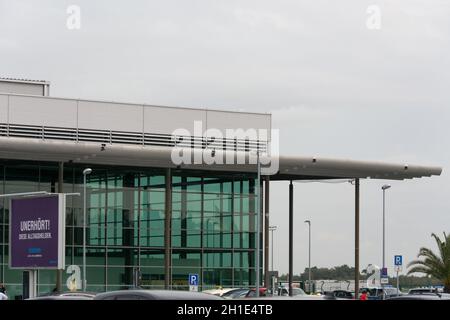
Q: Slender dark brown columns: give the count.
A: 5